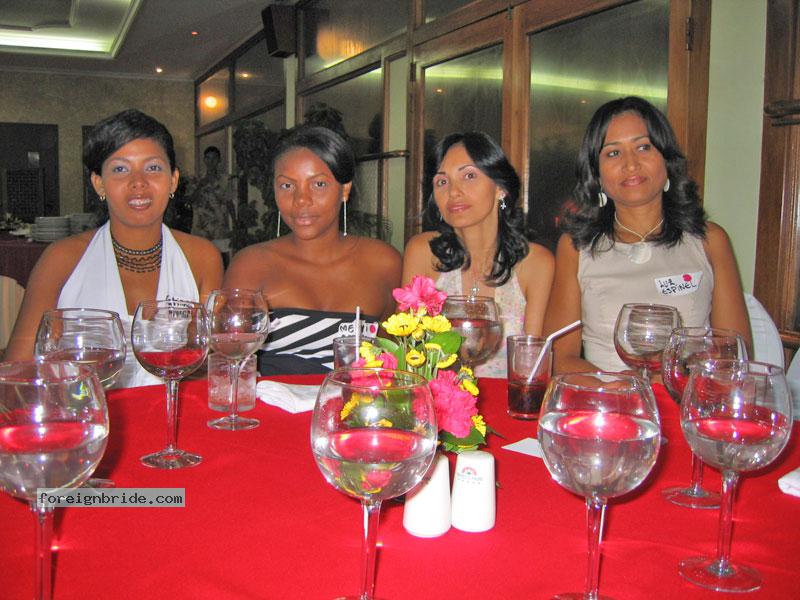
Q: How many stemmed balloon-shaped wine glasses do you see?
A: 10